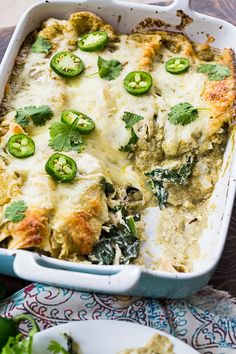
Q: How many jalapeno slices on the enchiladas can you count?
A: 7